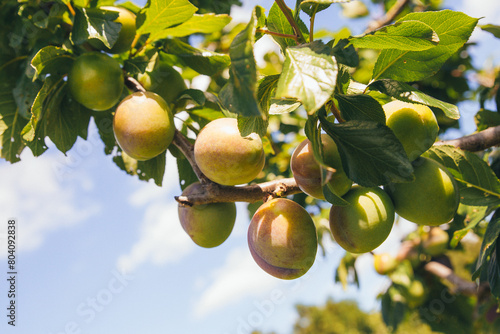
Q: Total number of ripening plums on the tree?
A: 11